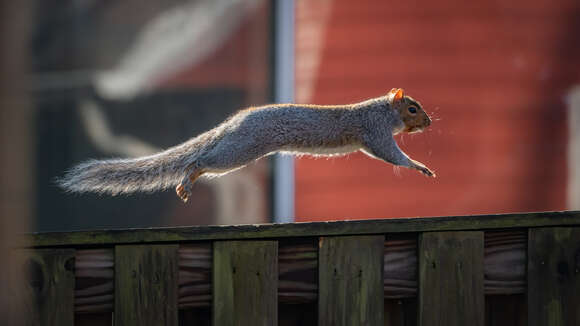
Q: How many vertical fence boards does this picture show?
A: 6